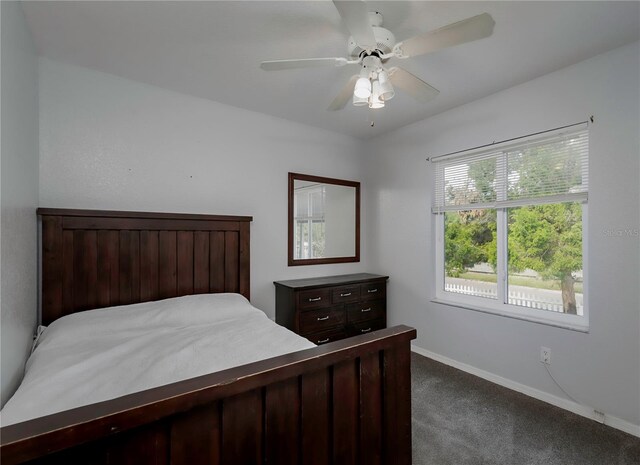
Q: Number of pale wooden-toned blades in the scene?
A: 5